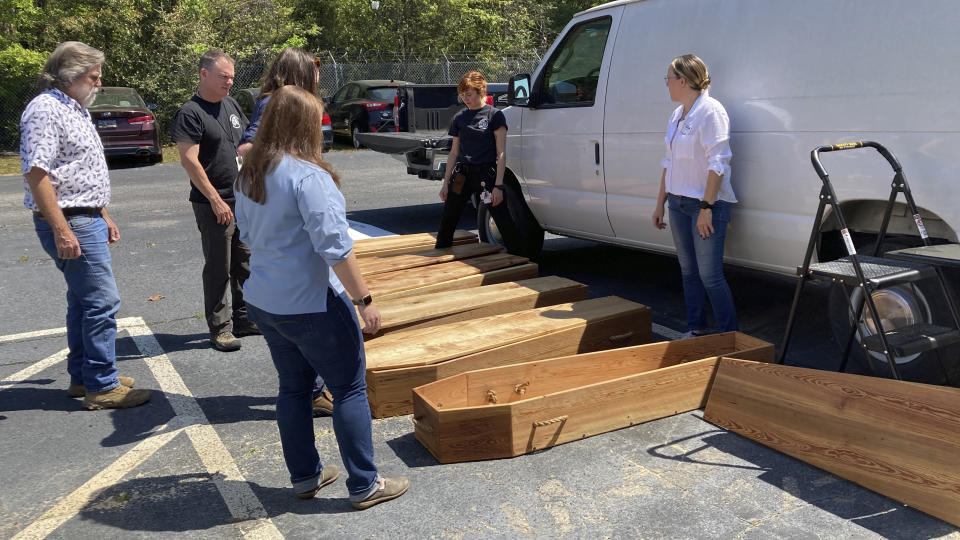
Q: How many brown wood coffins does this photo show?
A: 6